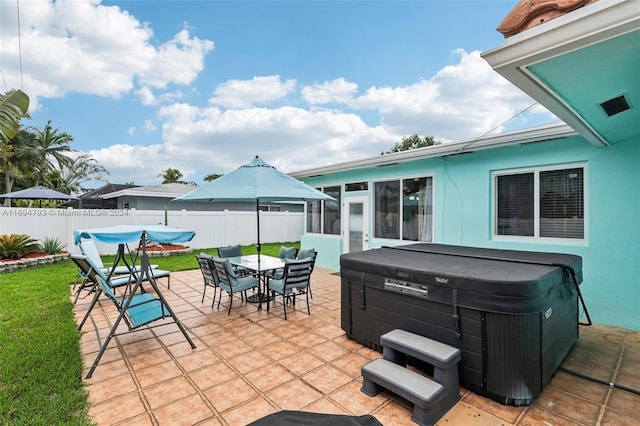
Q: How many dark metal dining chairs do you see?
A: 6